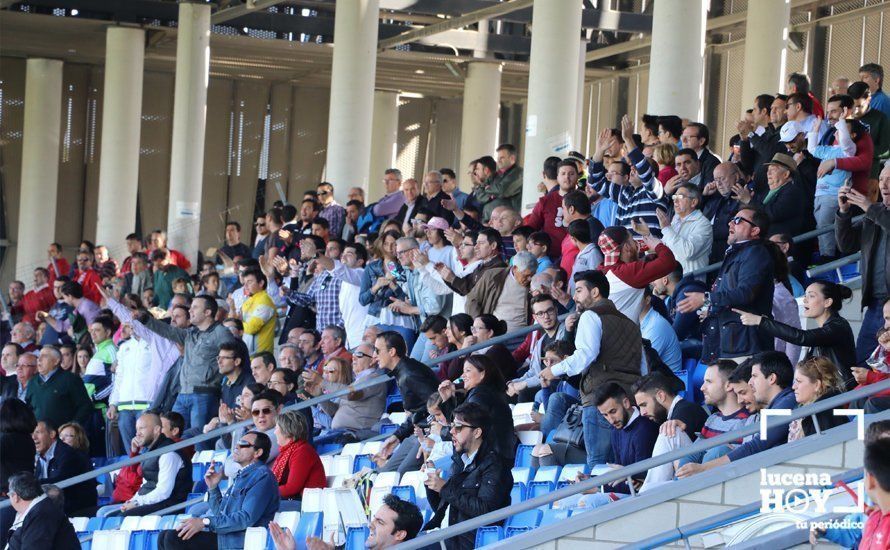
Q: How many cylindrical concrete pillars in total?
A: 9